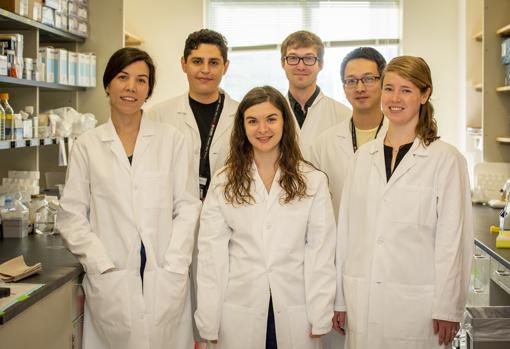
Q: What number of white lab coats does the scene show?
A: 6